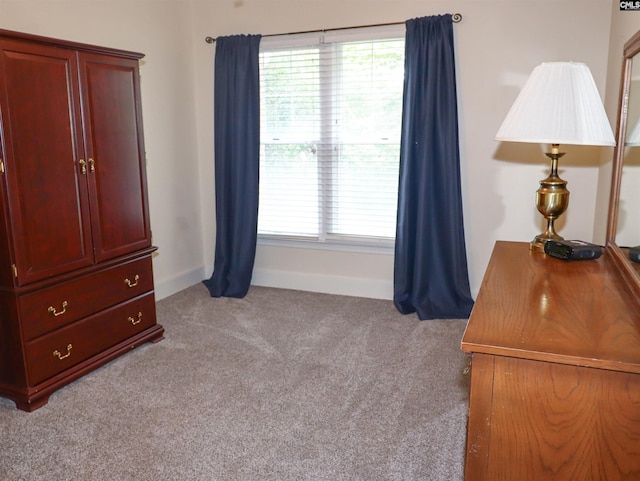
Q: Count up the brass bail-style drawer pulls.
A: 4